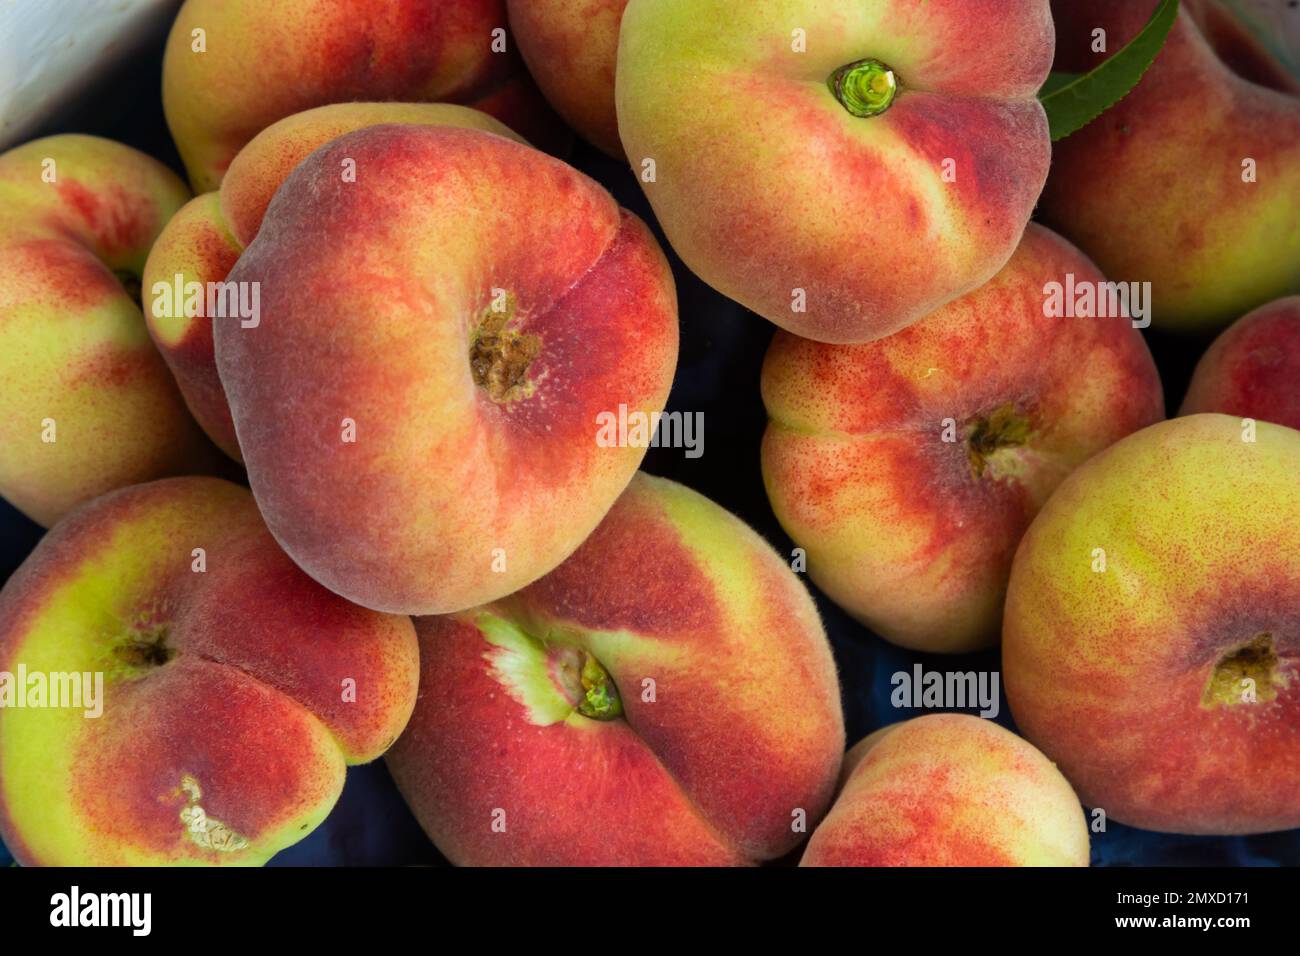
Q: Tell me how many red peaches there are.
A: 13